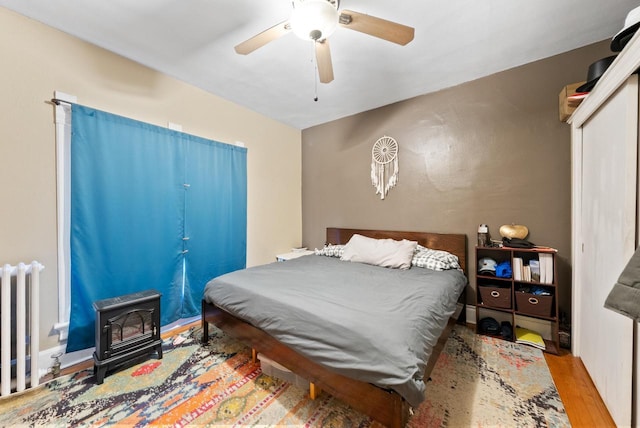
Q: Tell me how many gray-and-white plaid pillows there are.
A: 2